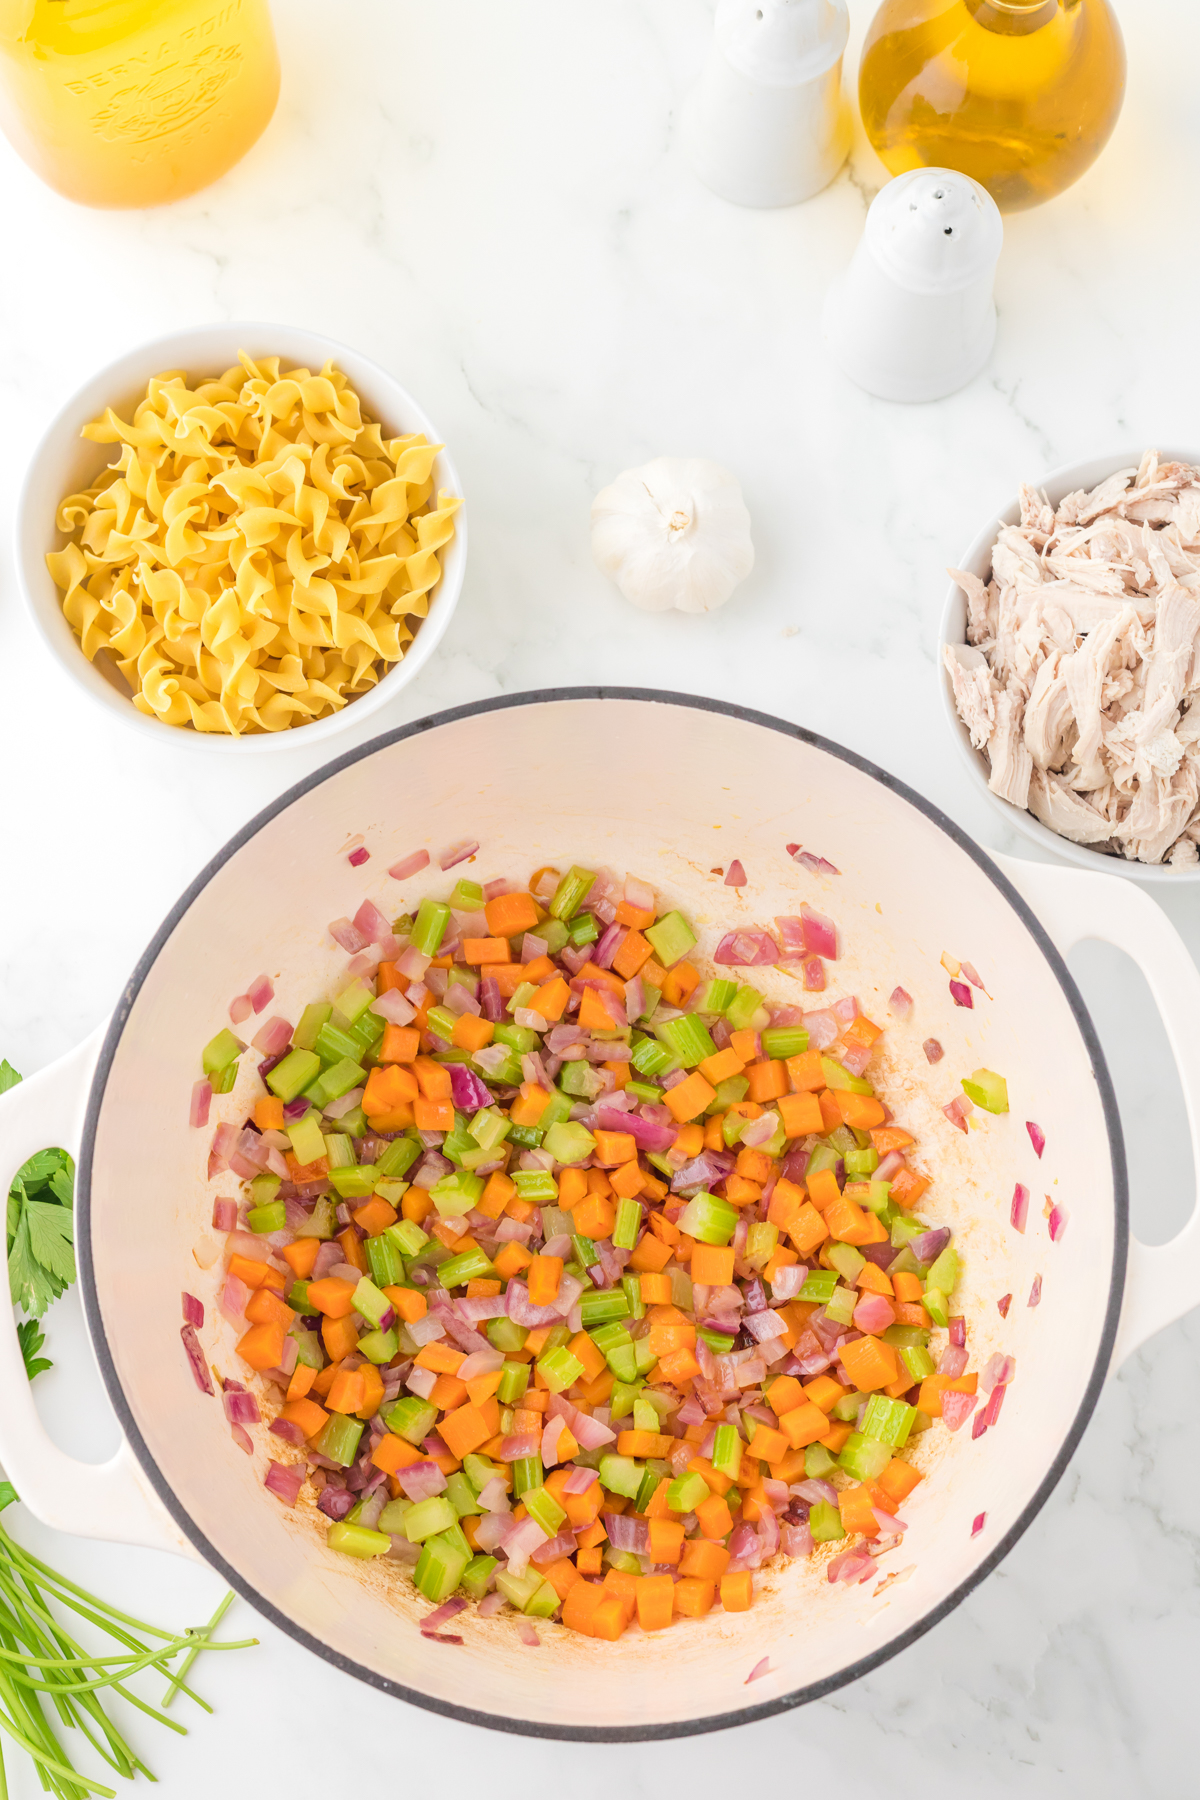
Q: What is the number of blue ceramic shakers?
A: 0